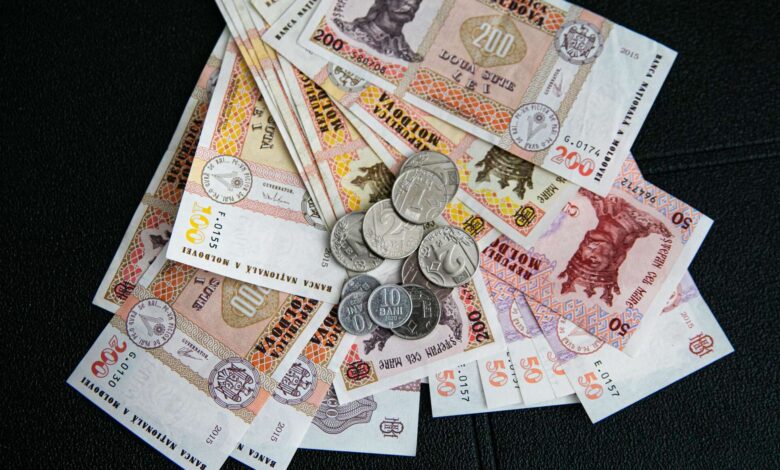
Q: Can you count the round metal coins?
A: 10